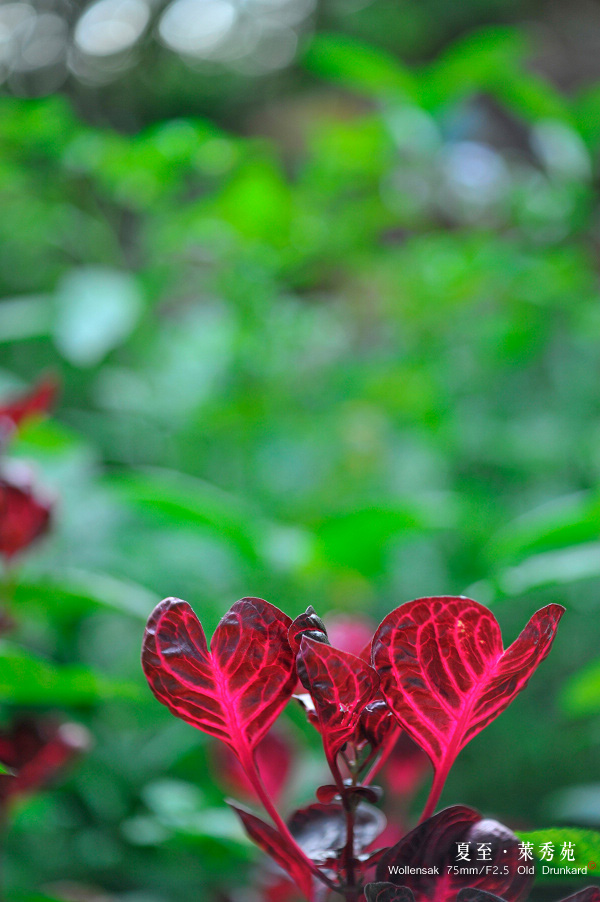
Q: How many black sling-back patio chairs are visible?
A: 0